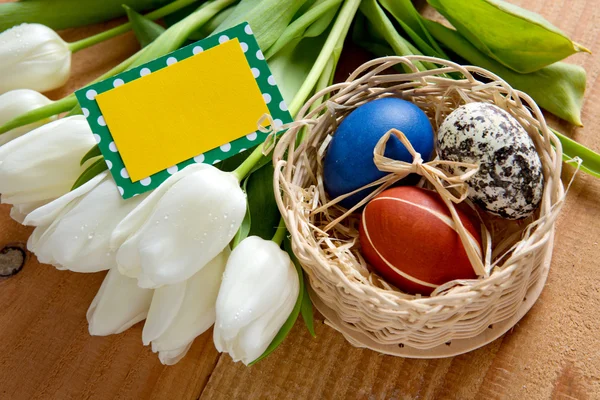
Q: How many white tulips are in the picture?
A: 8